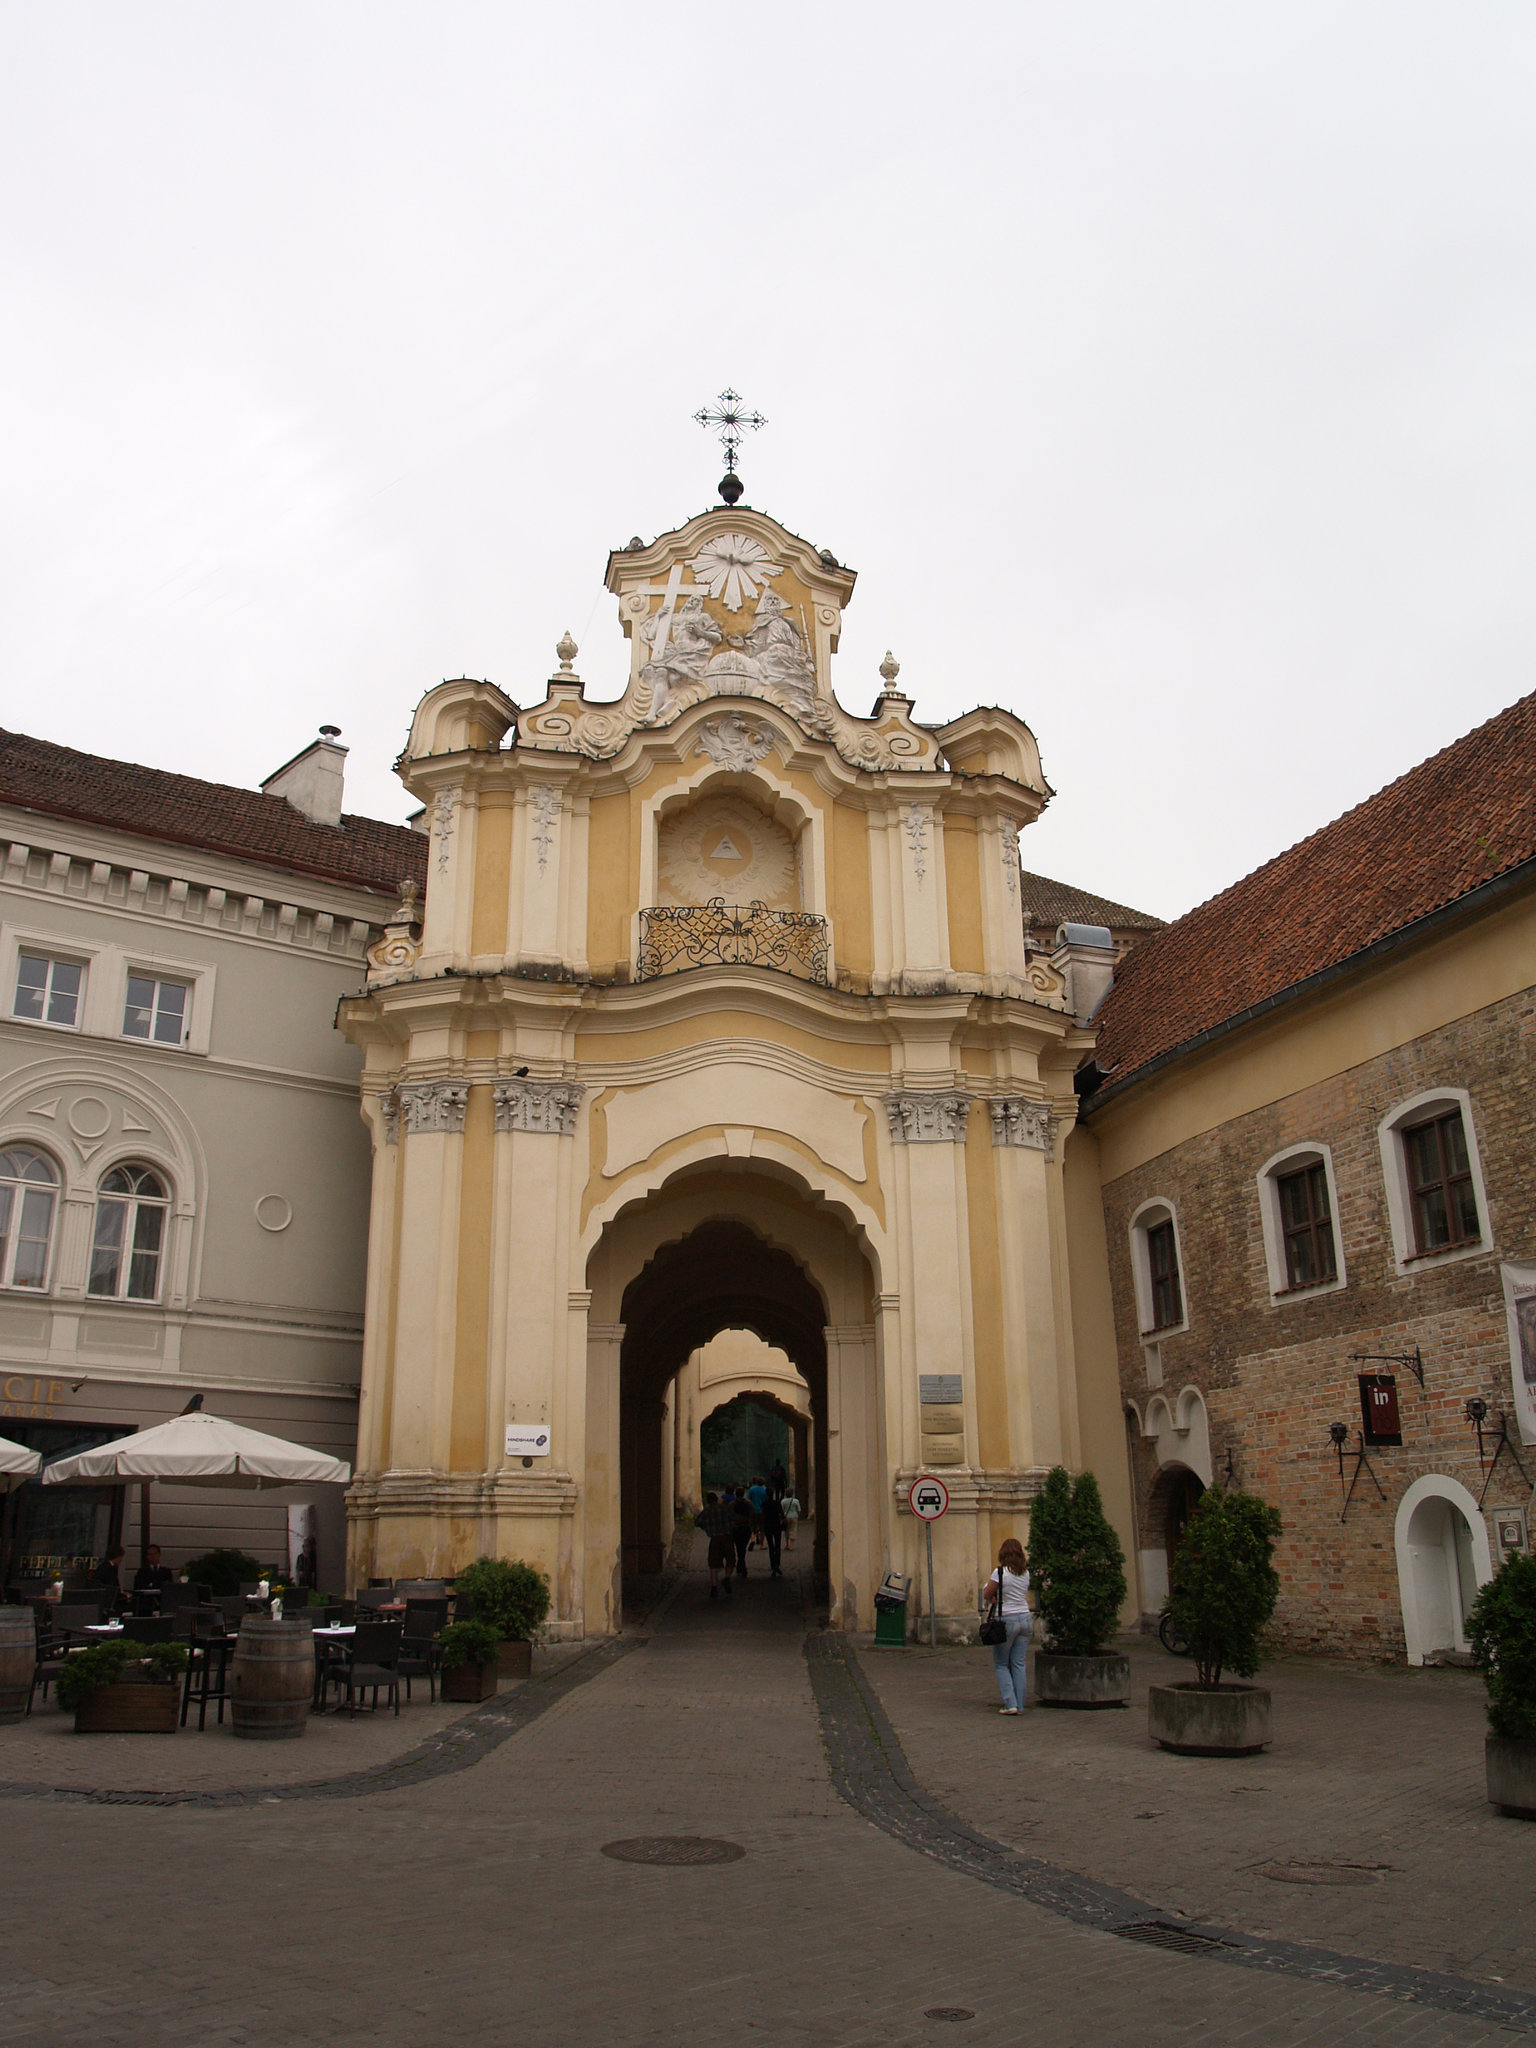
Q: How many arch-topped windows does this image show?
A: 5